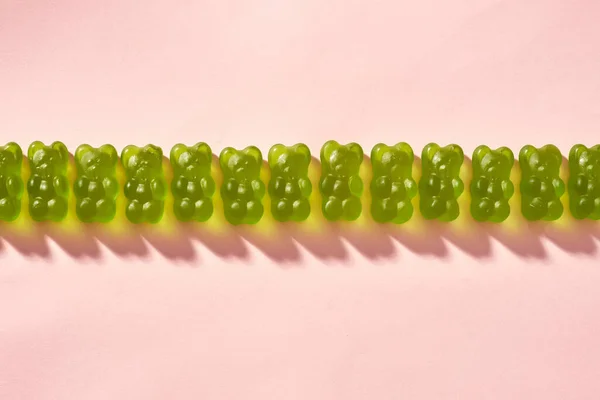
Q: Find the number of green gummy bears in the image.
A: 13